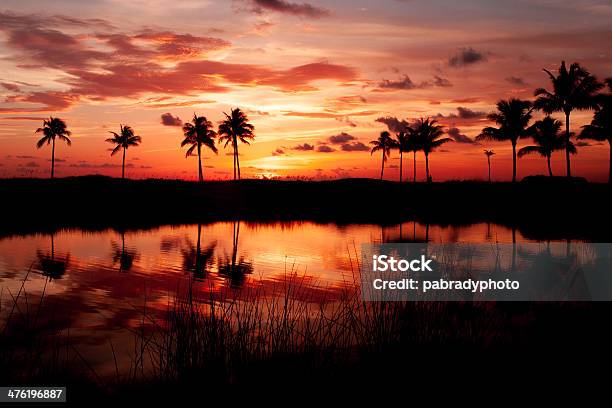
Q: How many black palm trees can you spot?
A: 14